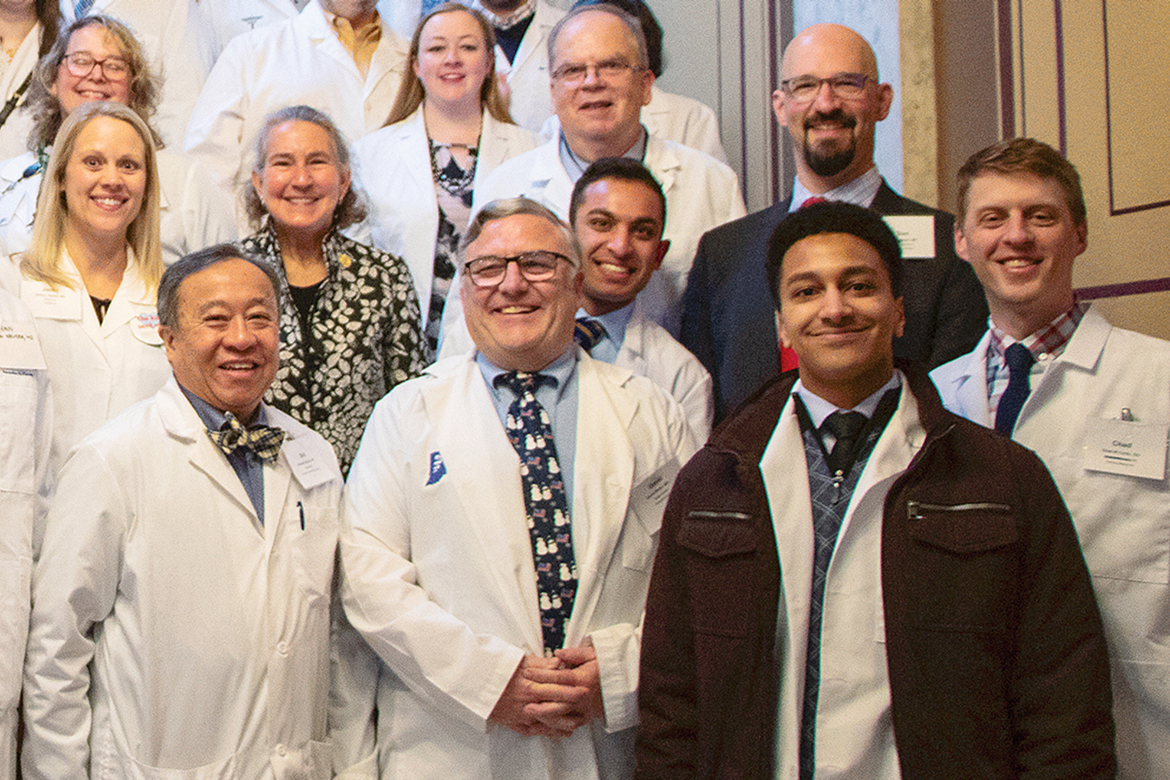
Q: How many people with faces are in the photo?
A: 11